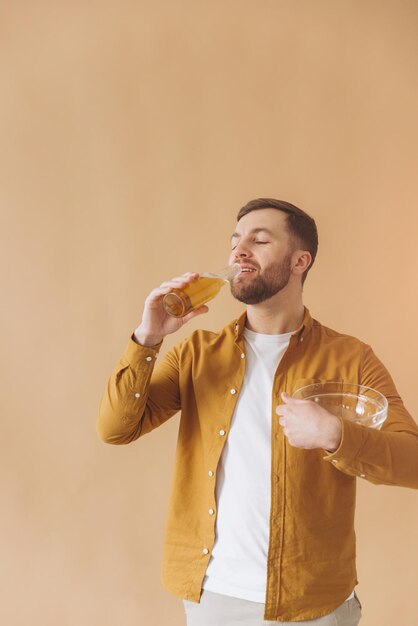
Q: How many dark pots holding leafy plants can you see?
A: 0